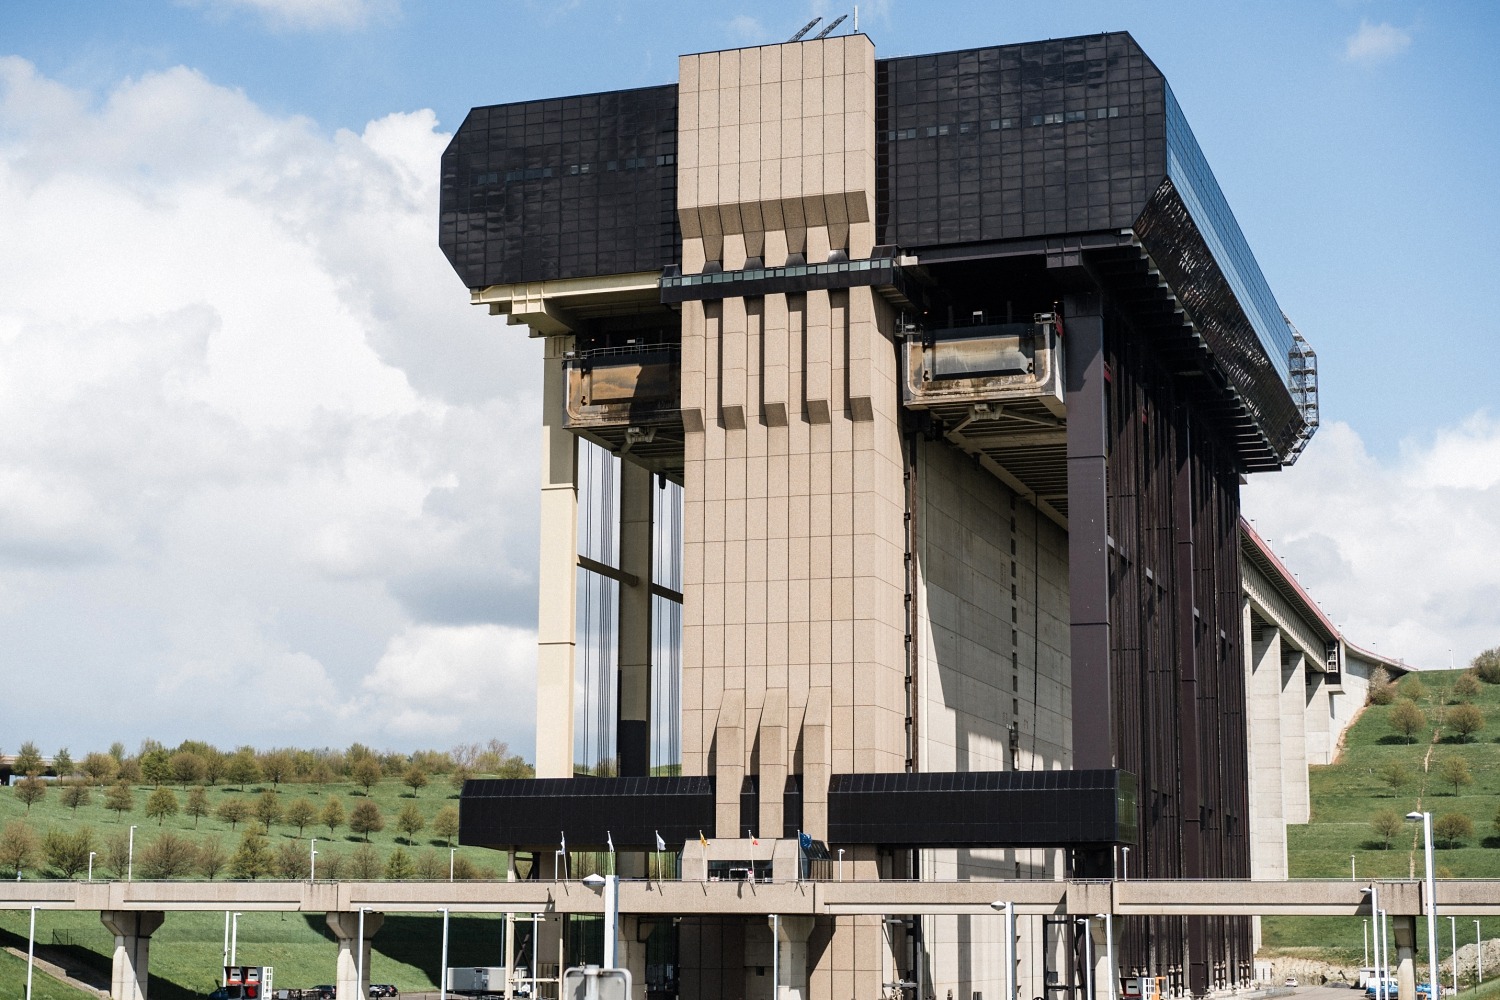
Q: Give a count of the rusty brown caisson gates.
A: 2